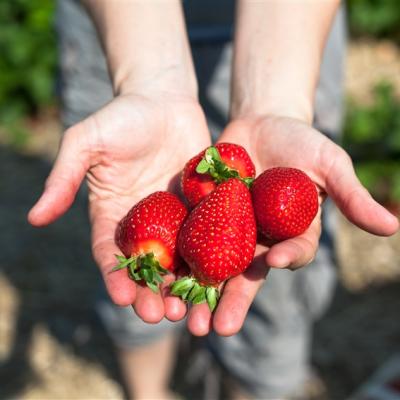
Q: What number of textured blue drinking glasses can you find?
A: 0